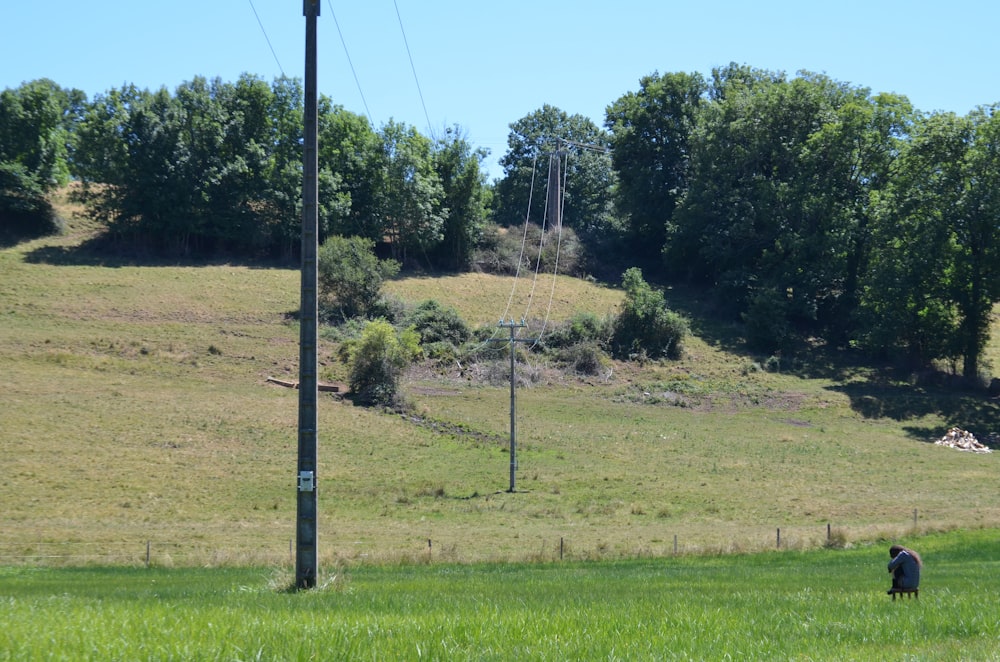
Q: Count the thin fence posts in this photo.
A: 8